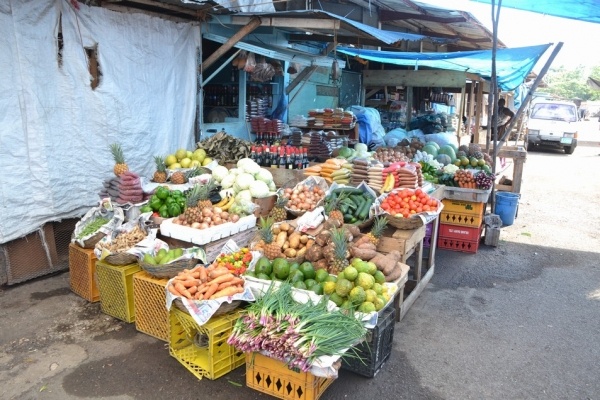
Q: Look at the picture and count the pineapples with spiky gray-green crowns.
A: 10